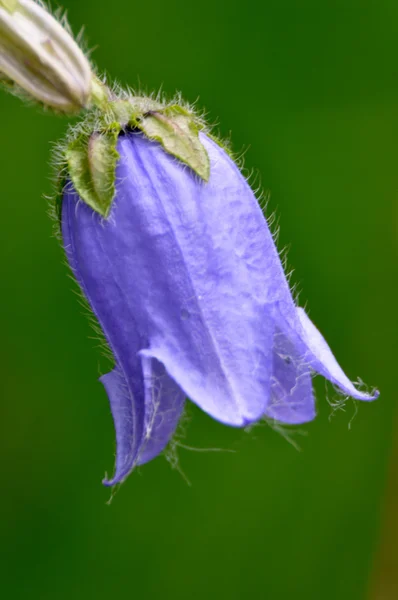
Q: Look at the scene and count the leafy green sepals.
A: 2